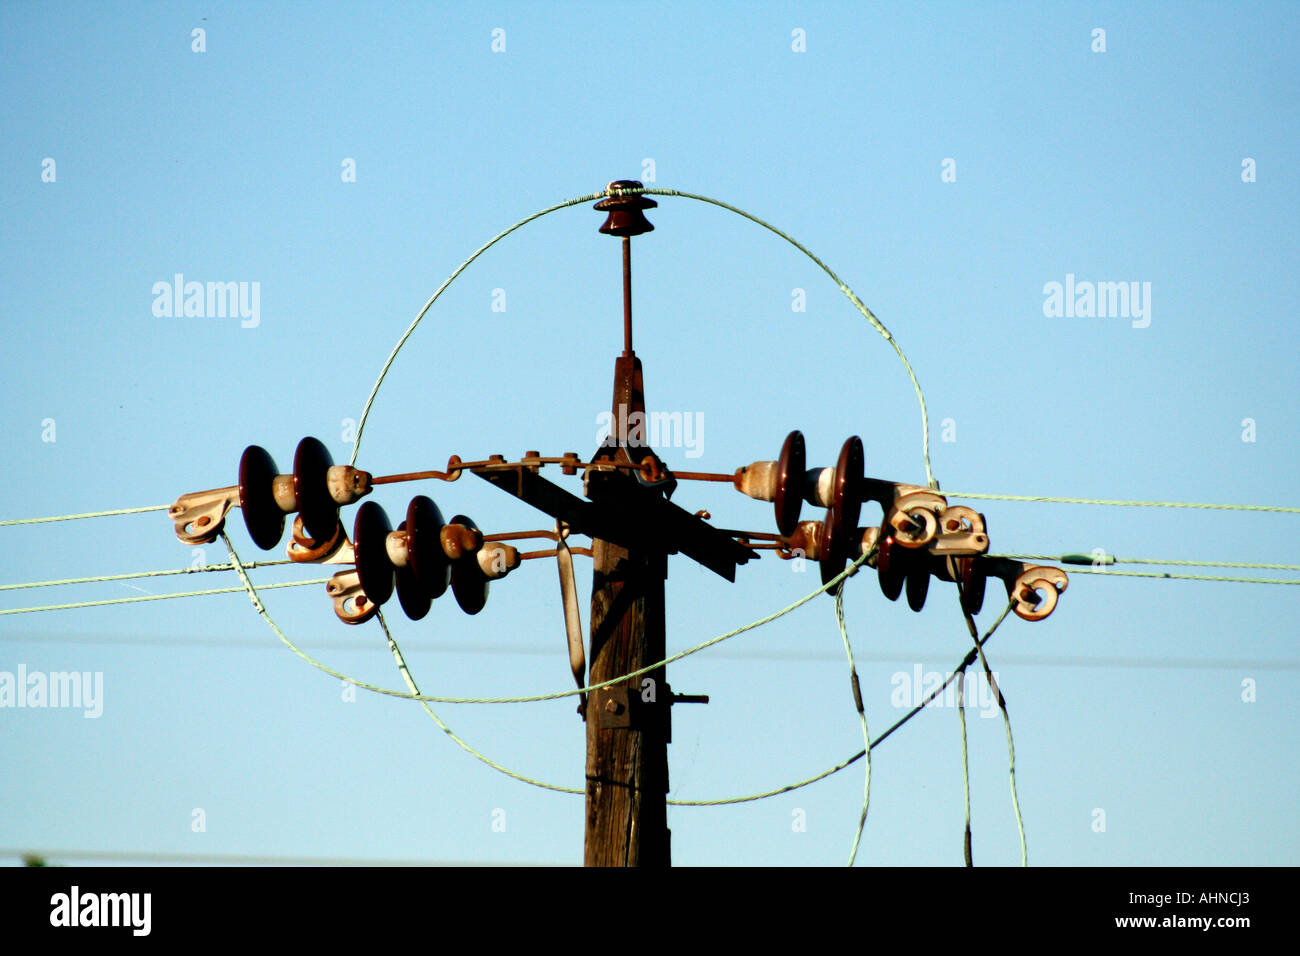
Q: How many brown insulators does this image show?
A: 13